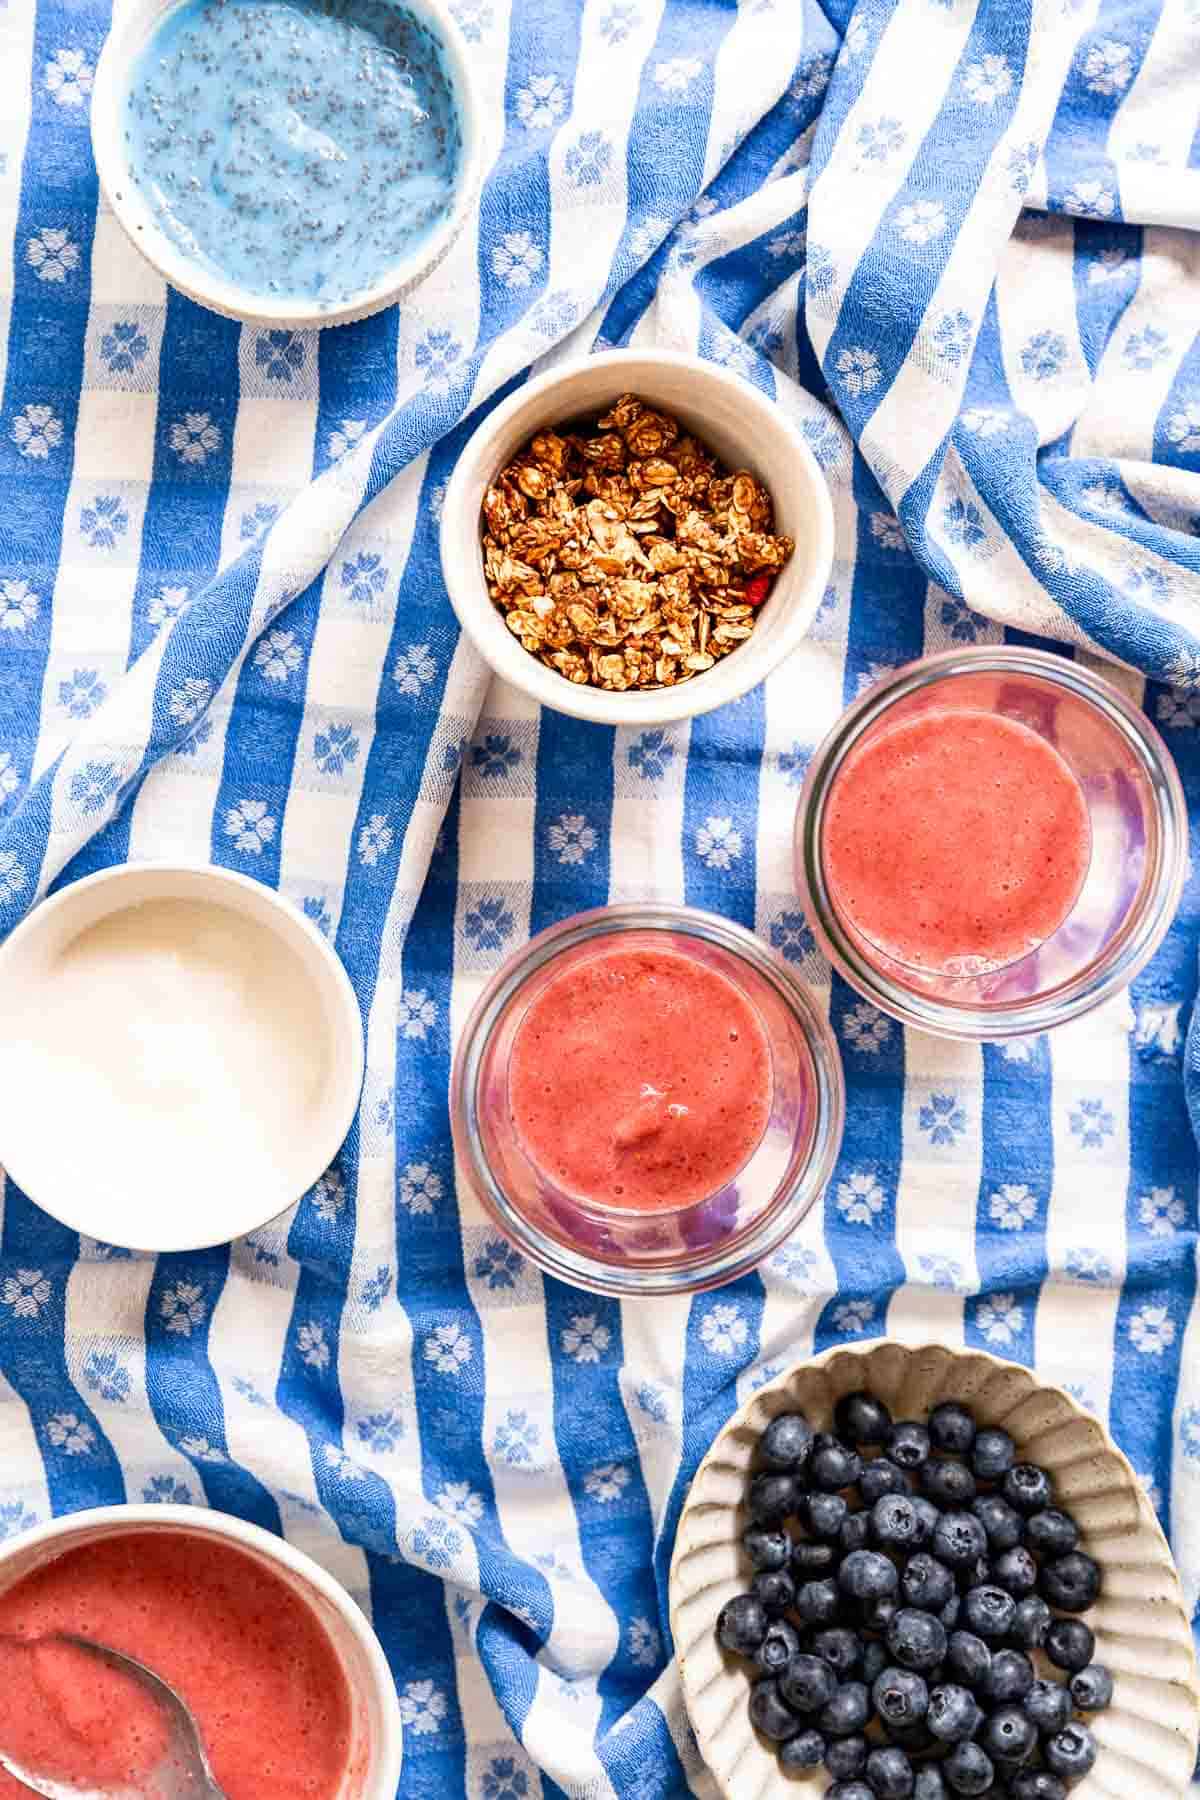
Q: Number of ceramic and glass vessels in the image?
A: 7